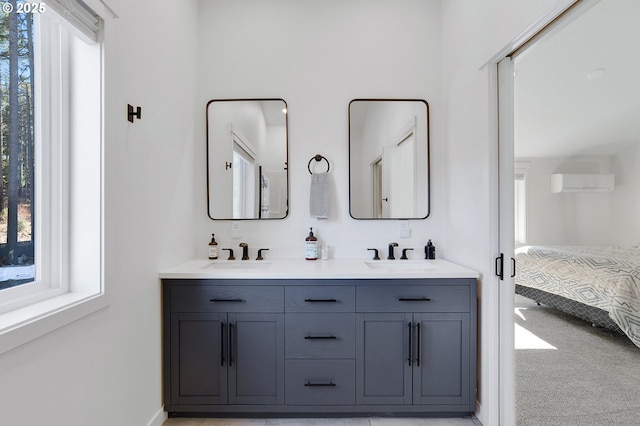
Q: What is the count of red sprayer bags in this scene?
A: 0